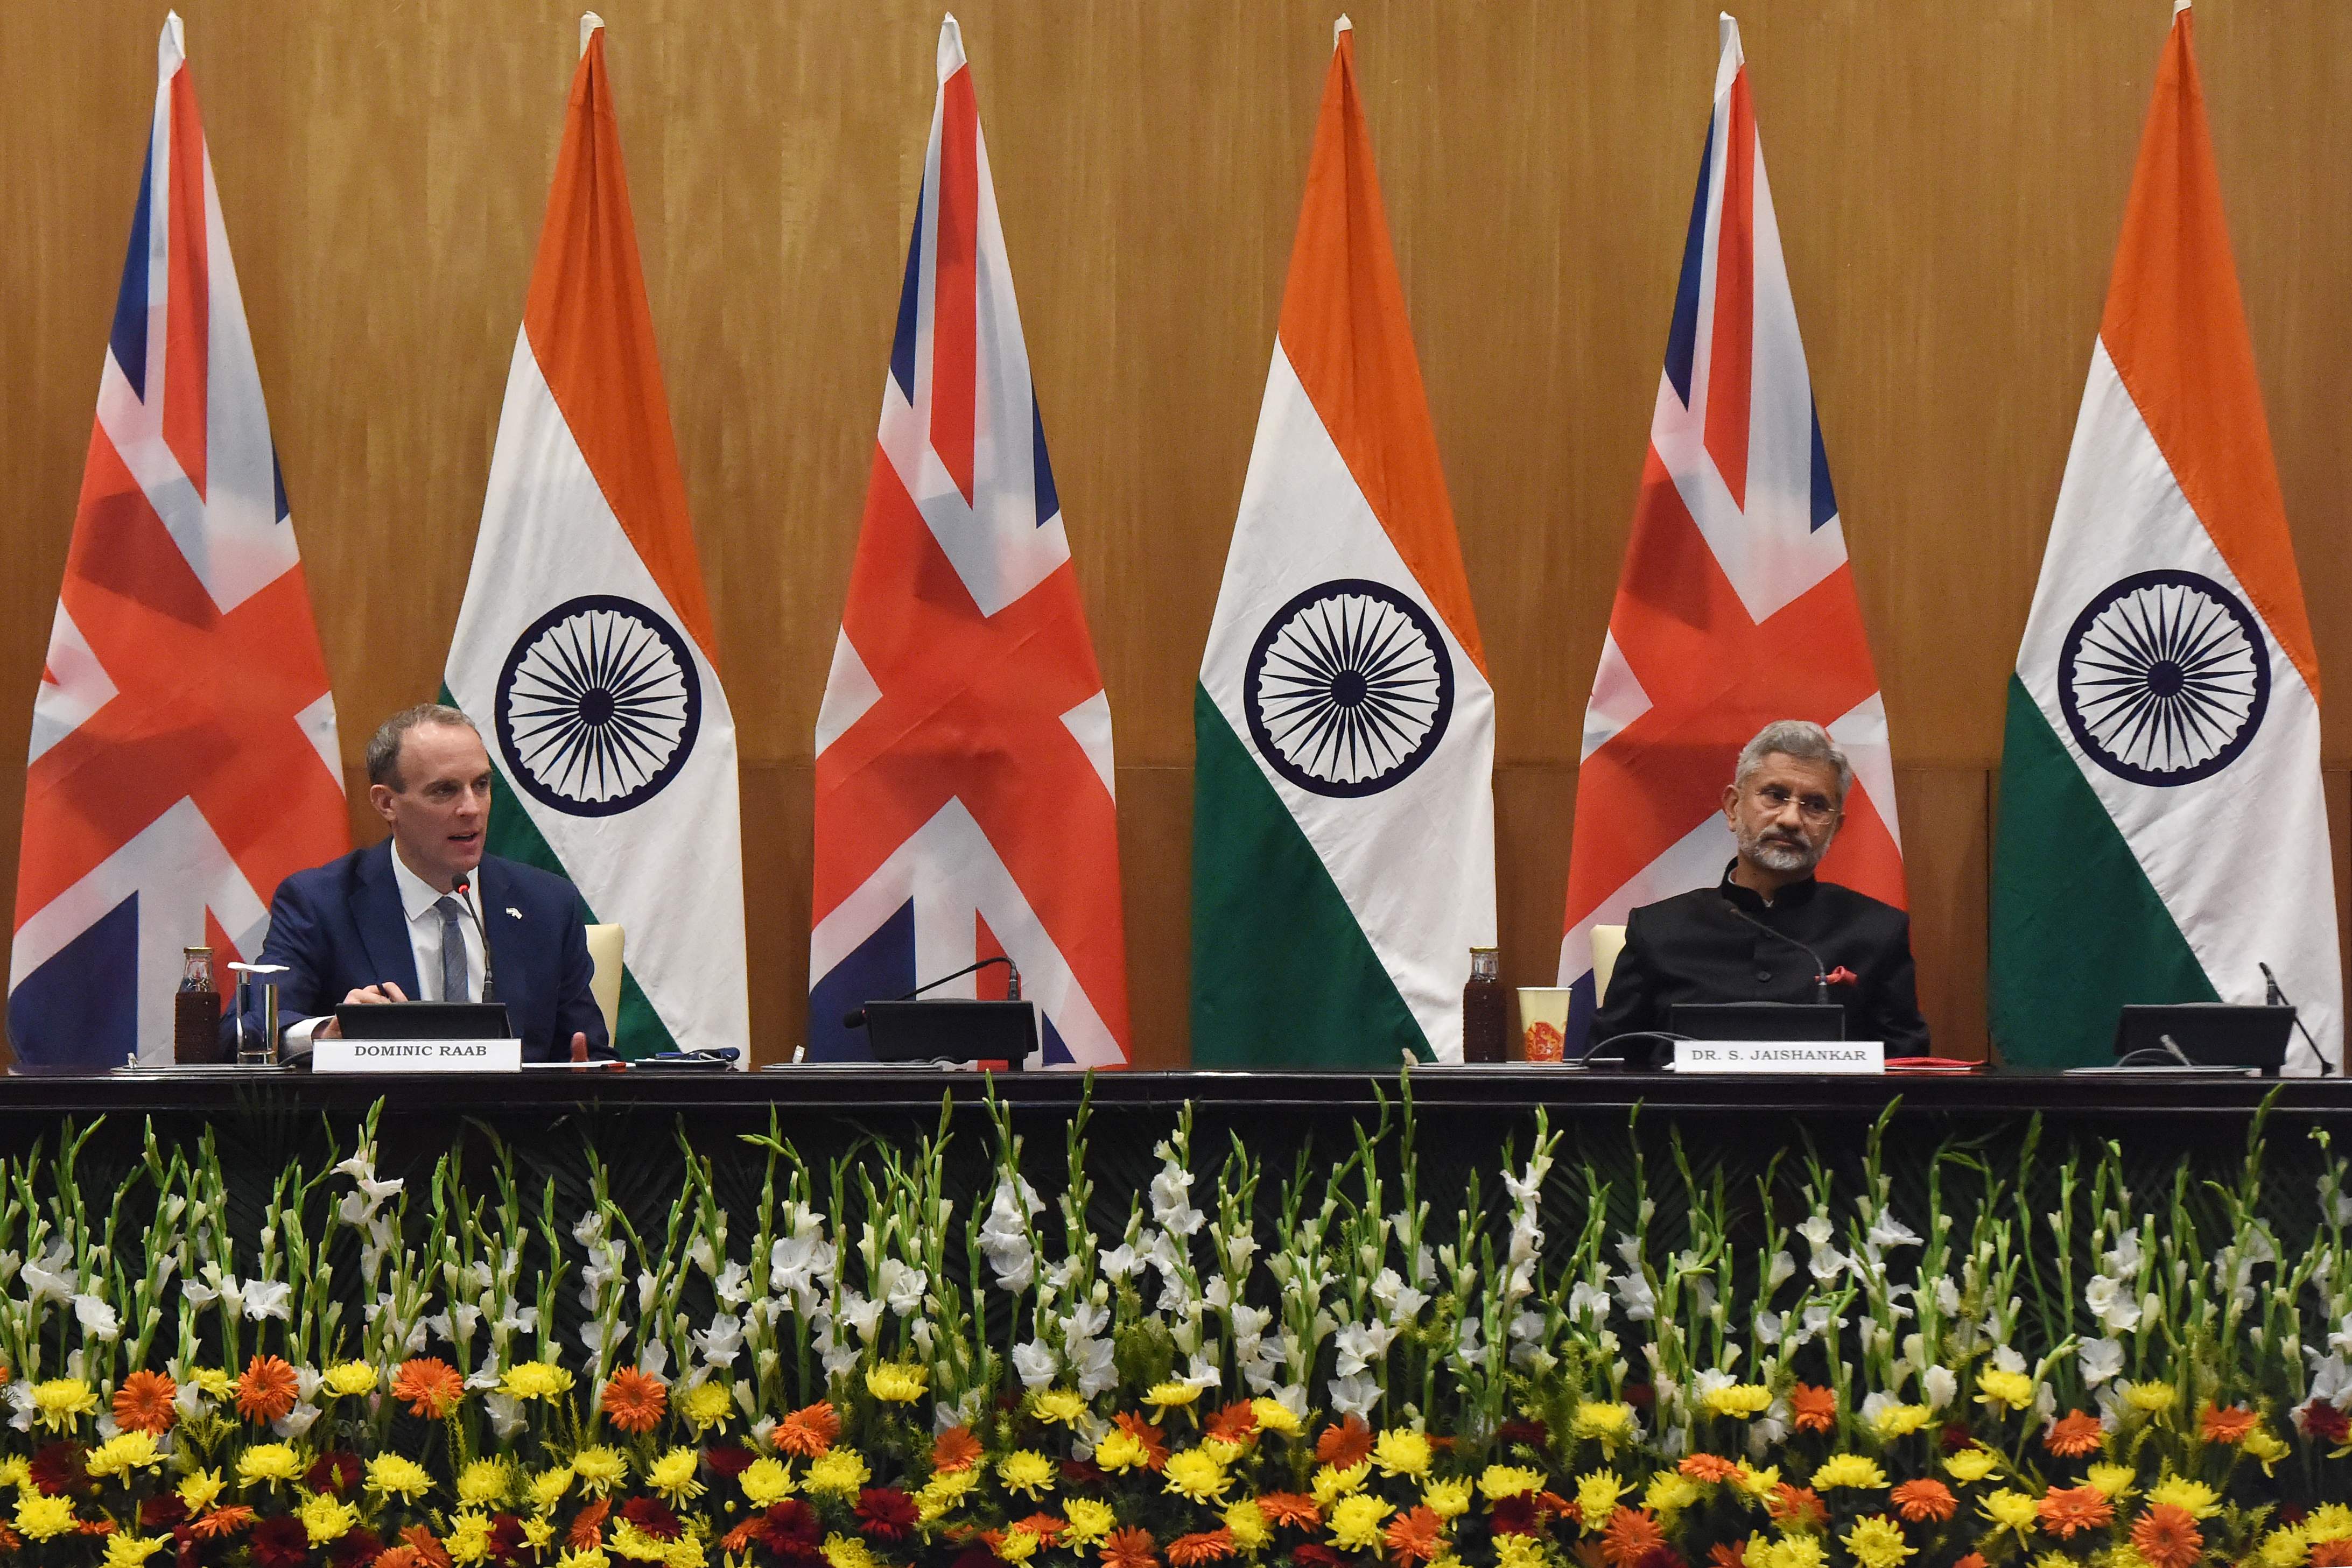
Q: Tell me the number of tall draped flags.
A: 6